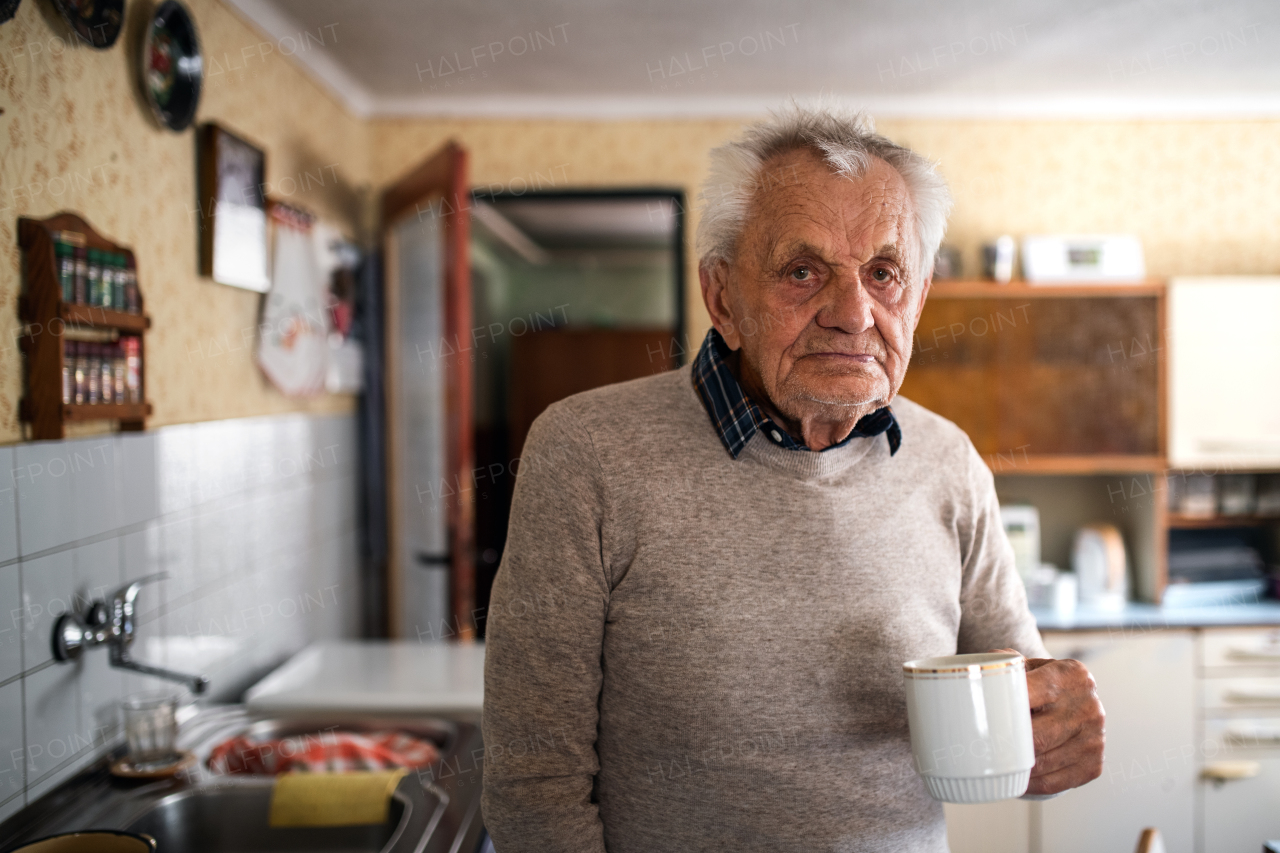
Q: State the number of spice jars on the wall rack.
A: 12